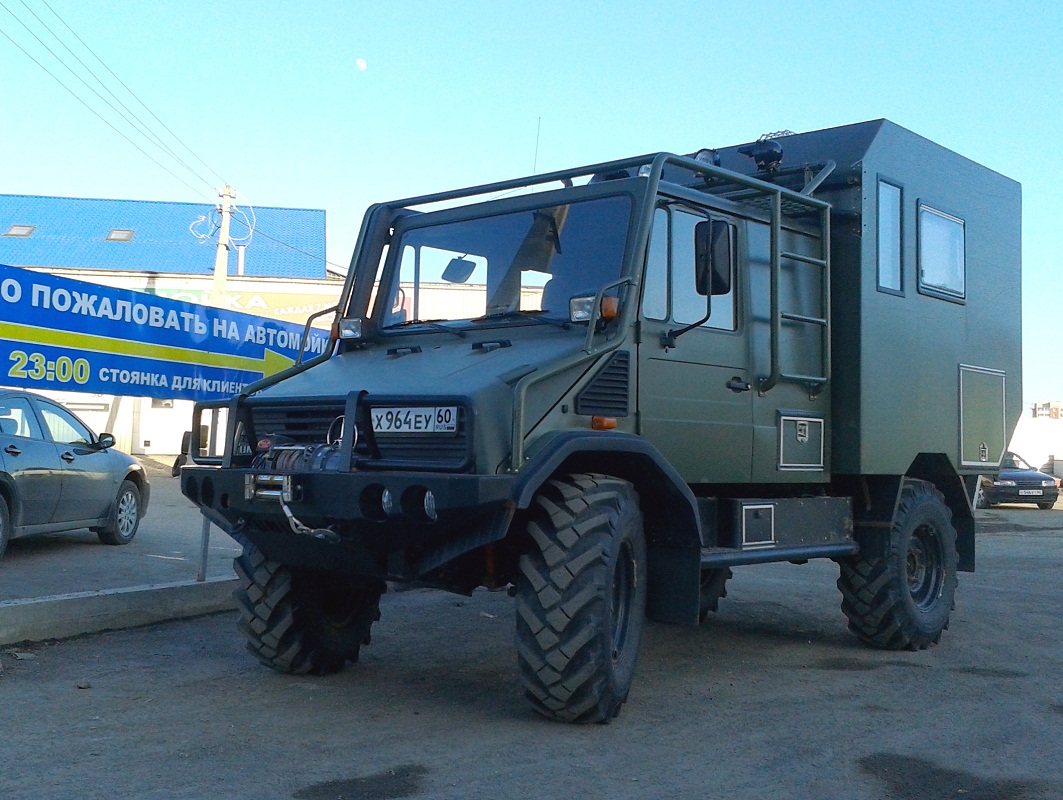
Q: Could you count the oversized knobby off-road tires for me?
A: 4